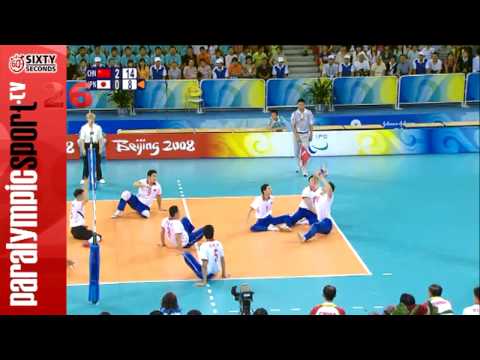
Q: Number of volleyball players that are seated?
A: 7